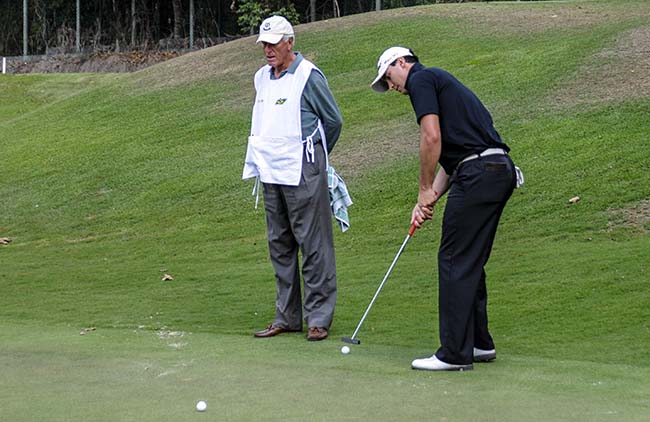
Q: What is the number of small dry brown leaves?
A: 4